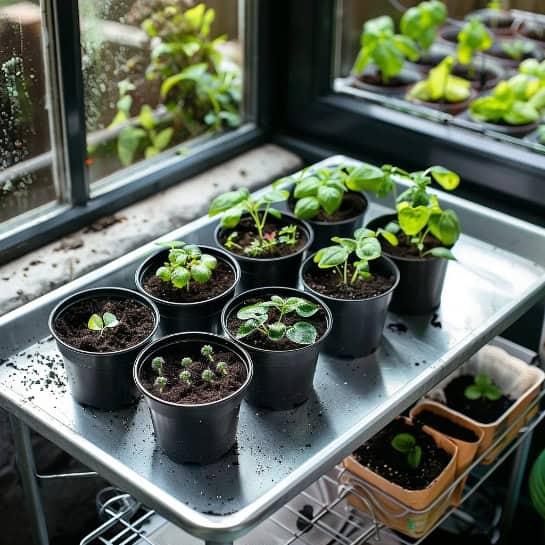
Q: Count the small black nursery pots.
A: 8